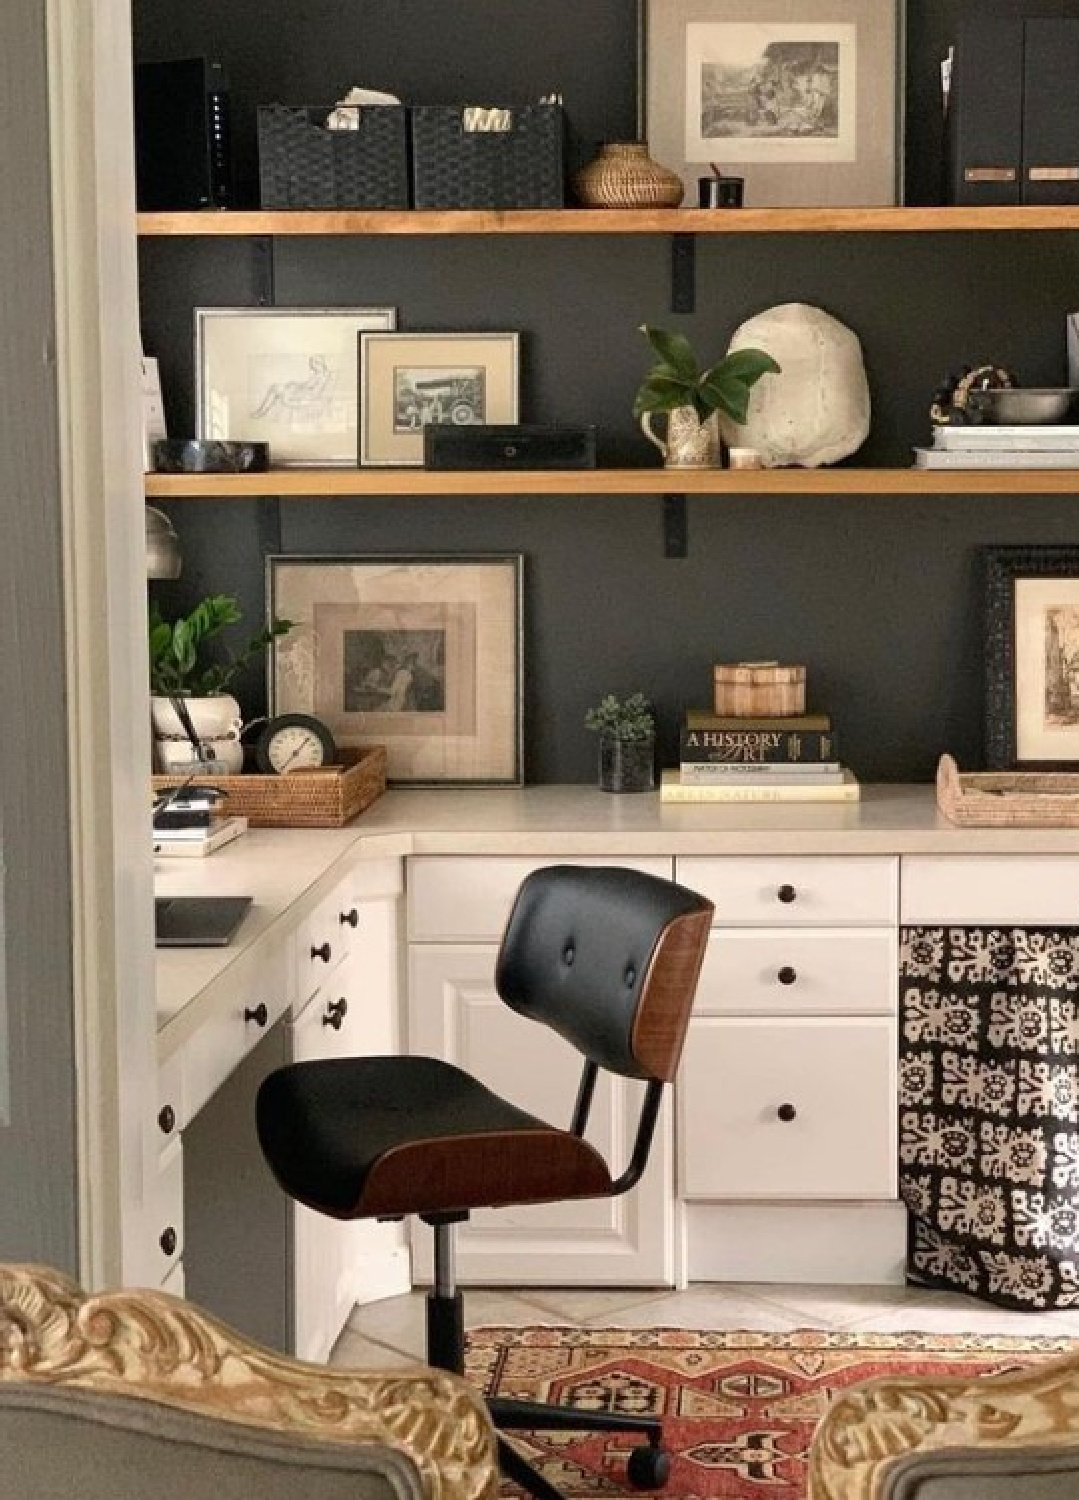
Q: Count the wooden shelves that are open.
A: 2